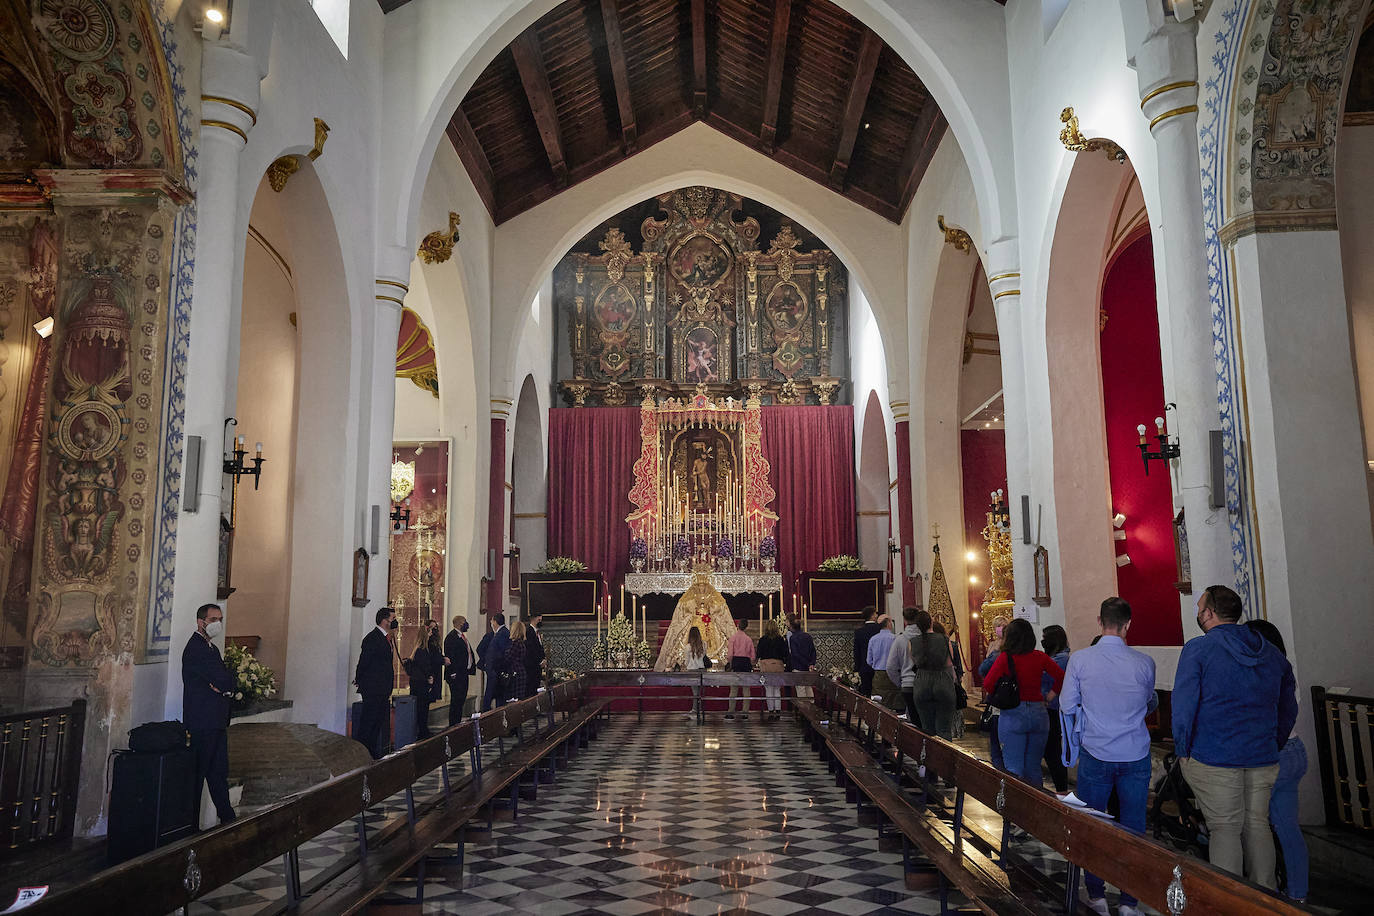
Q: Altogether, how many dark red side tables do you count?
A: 2